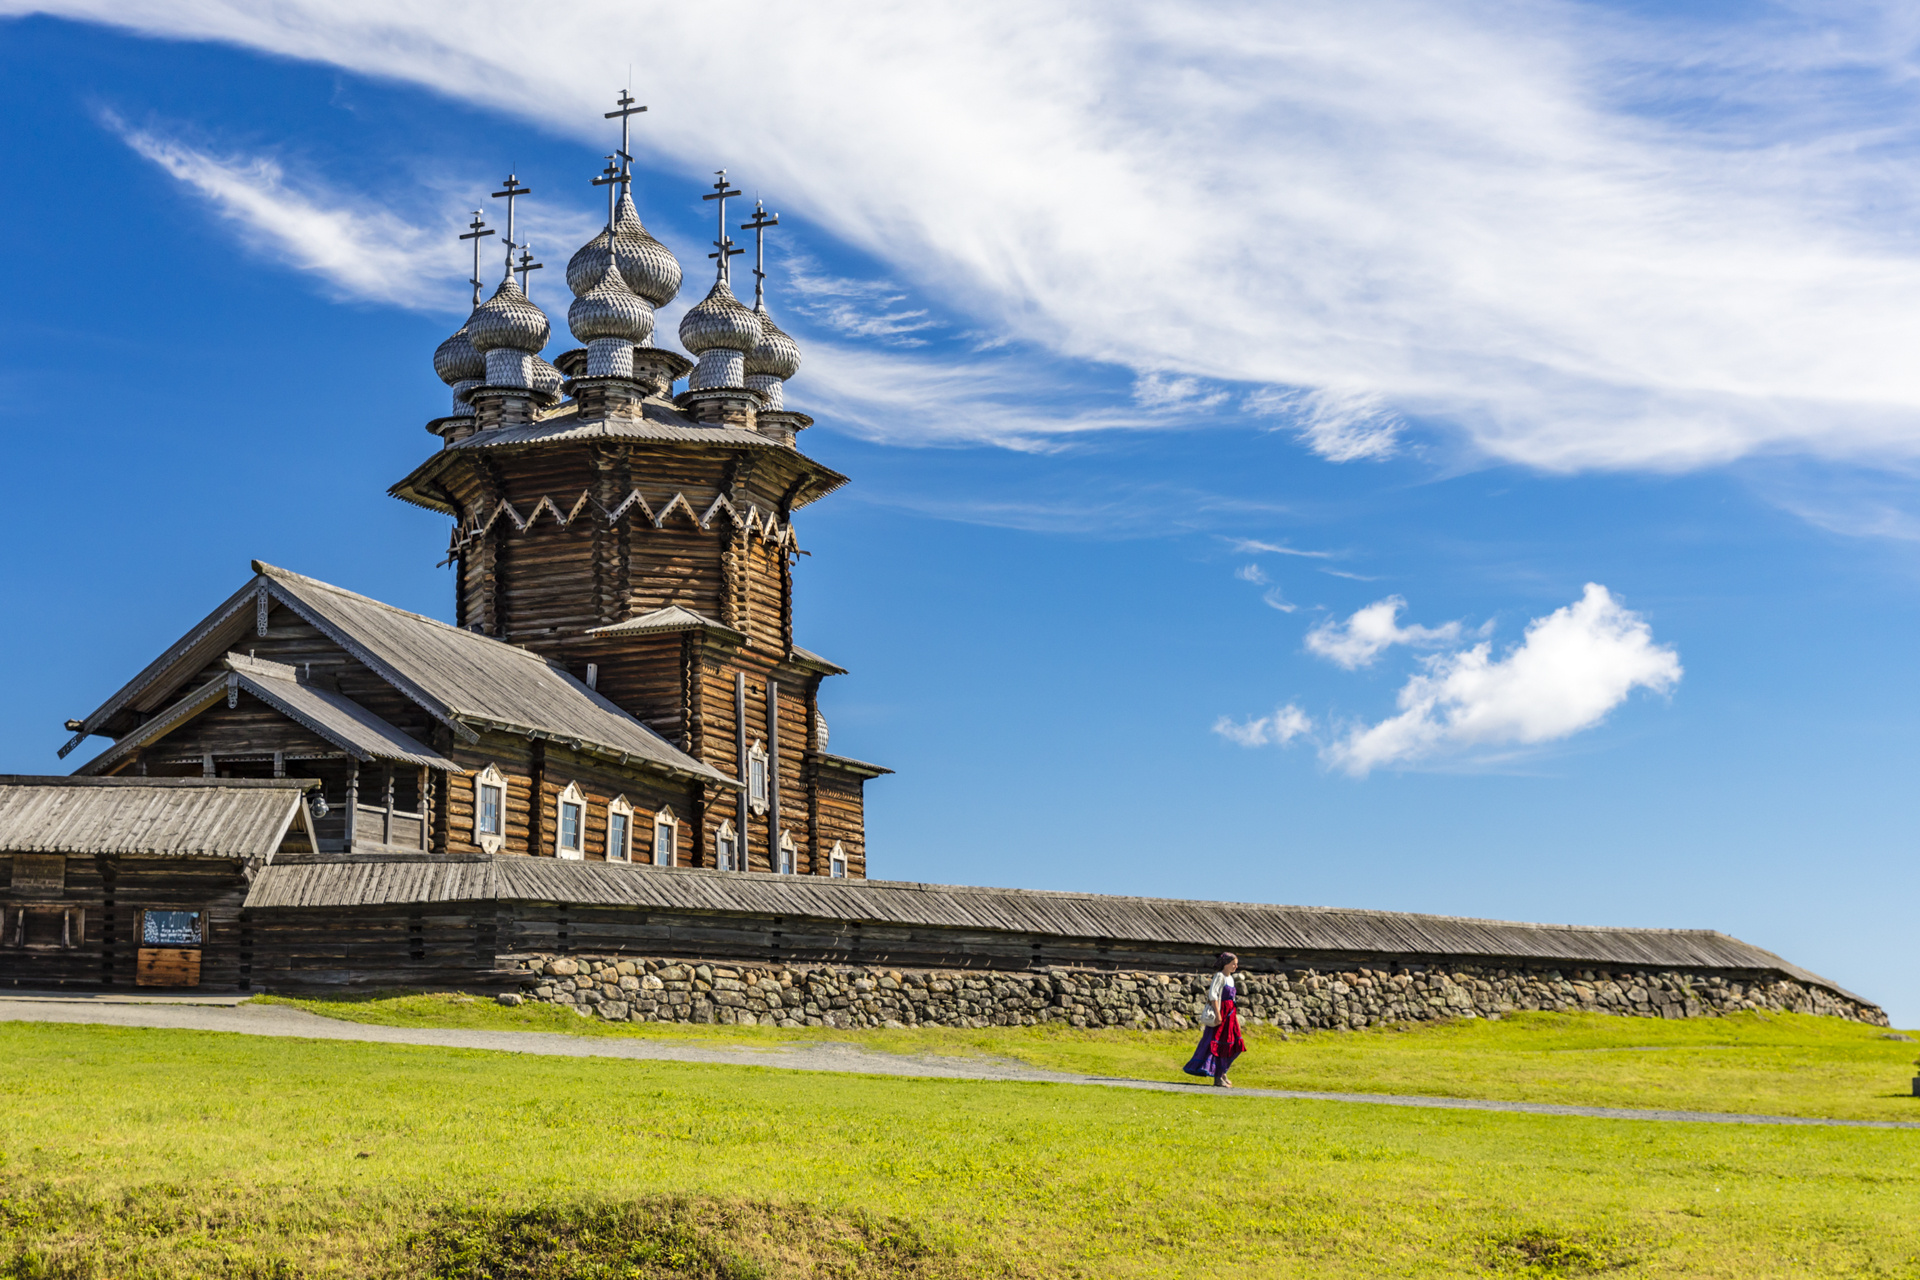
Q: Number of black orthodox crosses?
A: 8